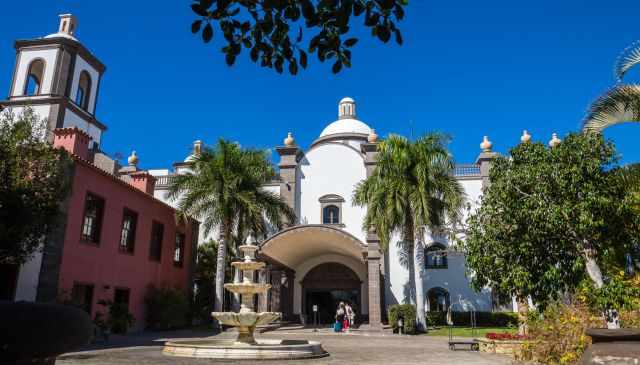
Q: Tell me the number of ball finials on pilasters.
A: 6